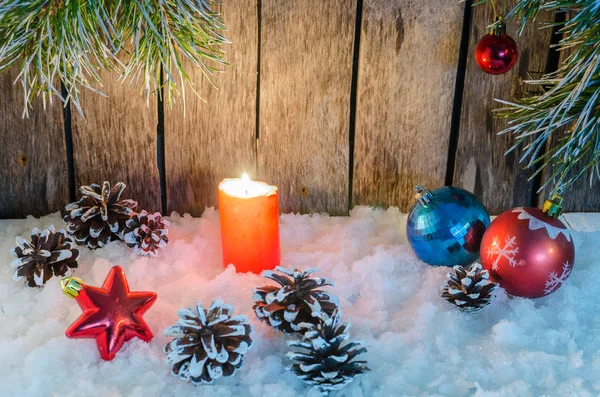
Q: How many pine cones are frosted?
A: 7